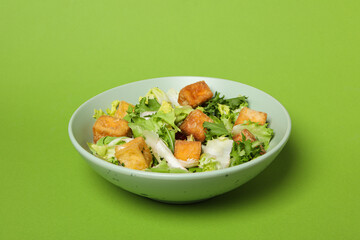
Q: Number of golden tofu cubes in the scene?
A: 8